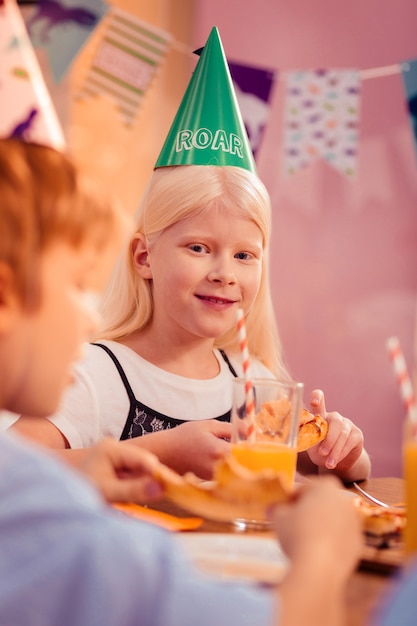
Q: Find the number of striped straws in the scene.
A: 2